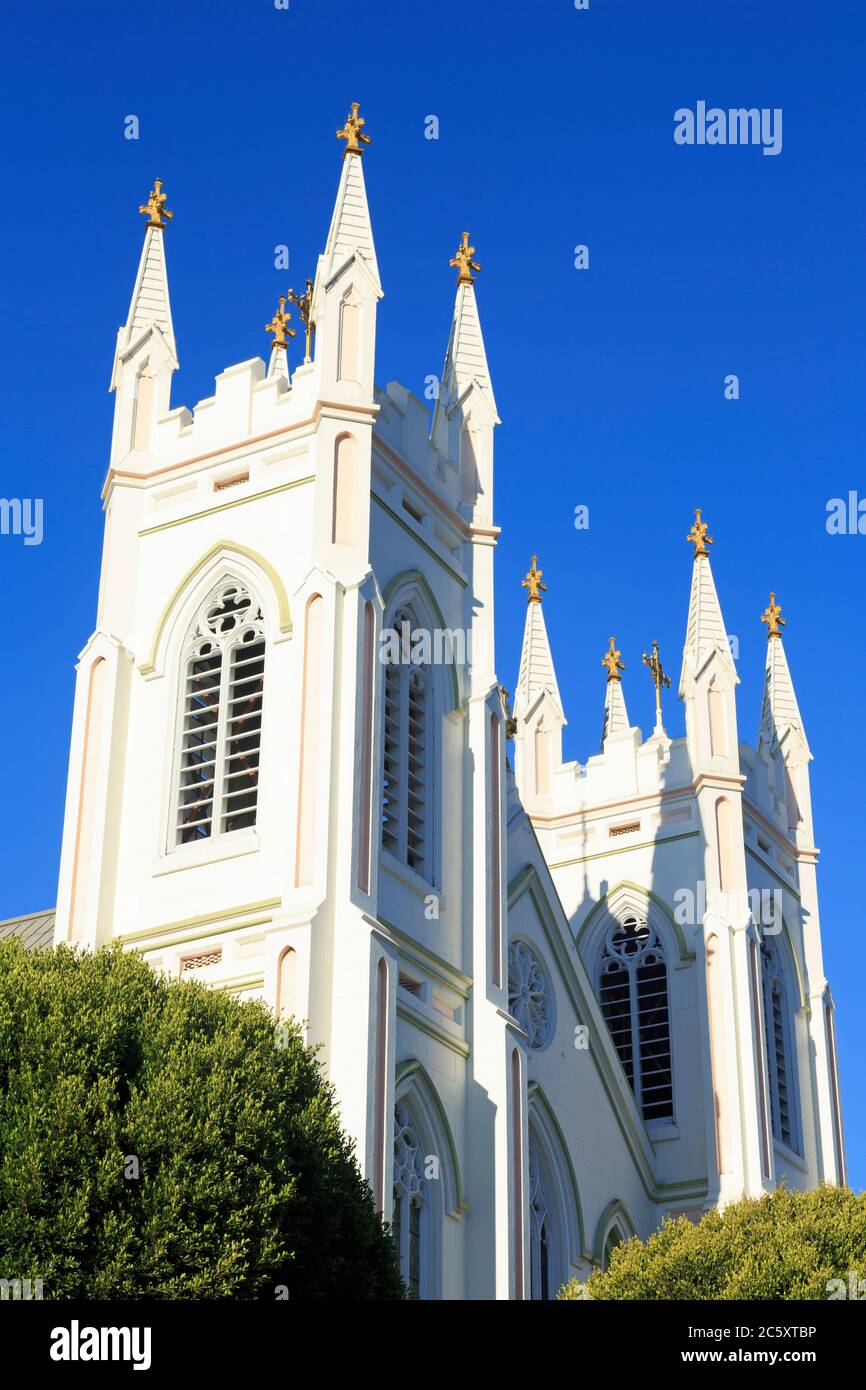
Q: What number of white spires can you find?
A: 8